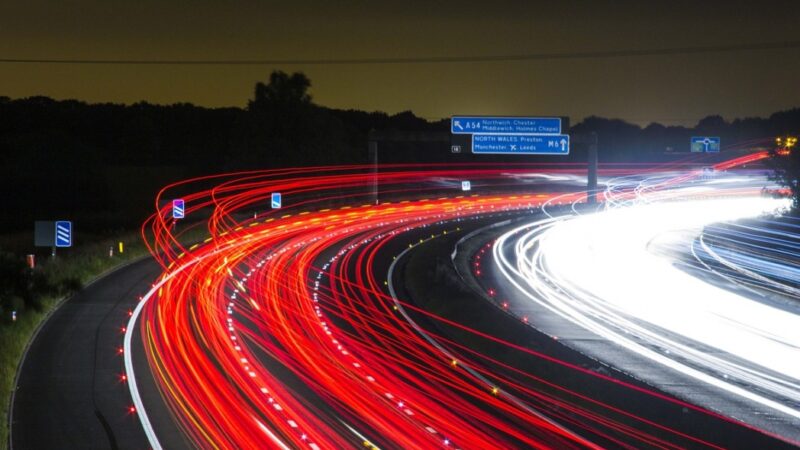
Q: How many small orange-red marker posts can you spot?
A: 1